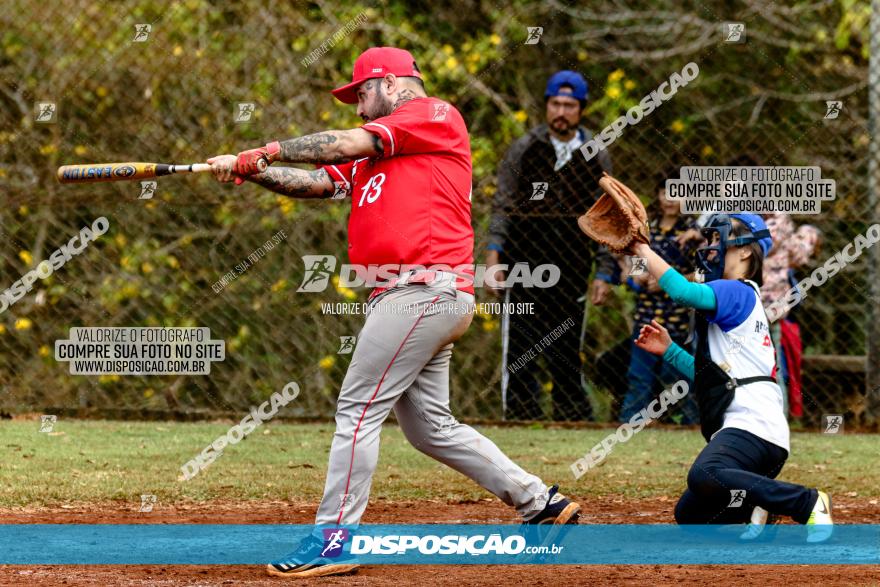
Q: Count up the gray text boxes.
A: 2